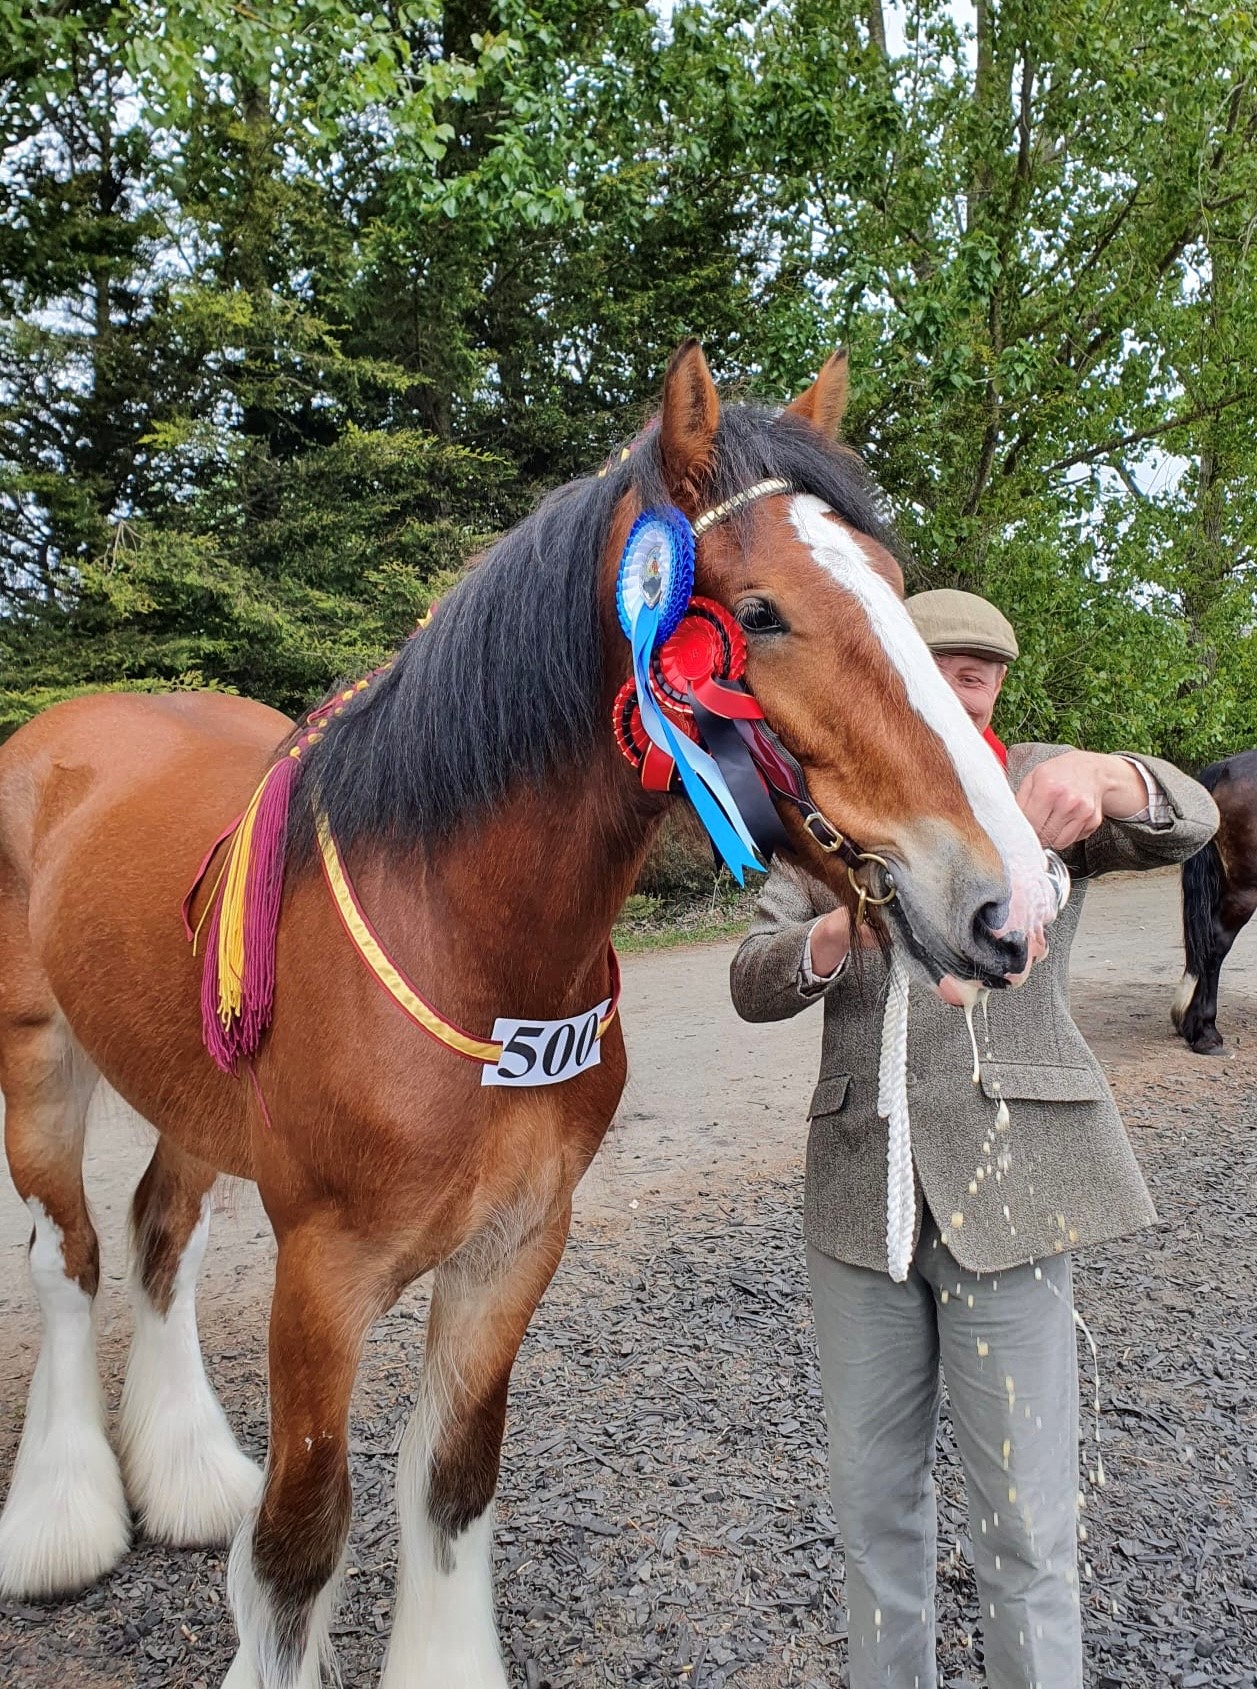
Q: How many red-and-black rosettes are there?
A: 2